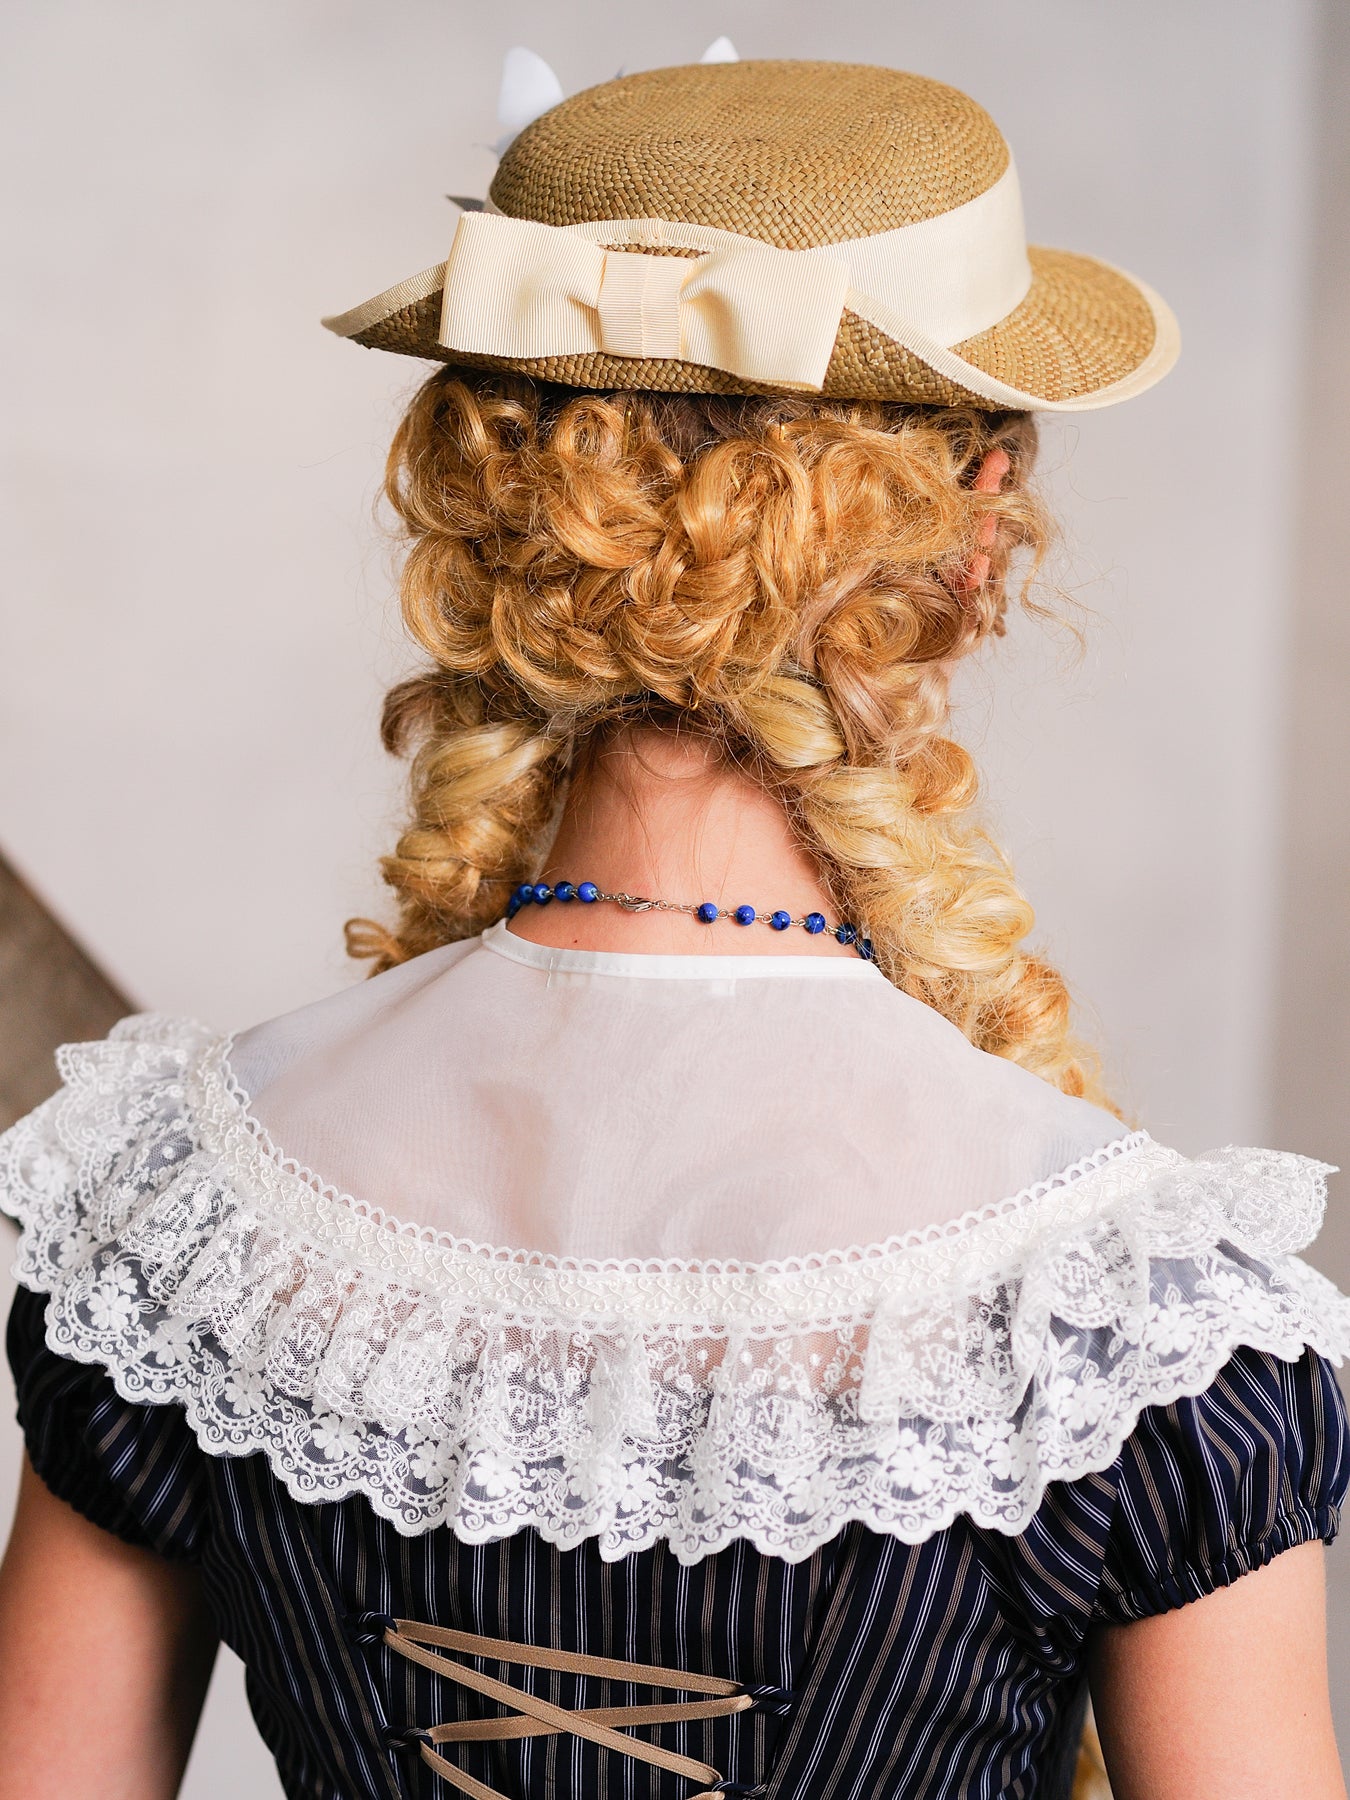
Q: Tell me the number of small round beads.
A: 11